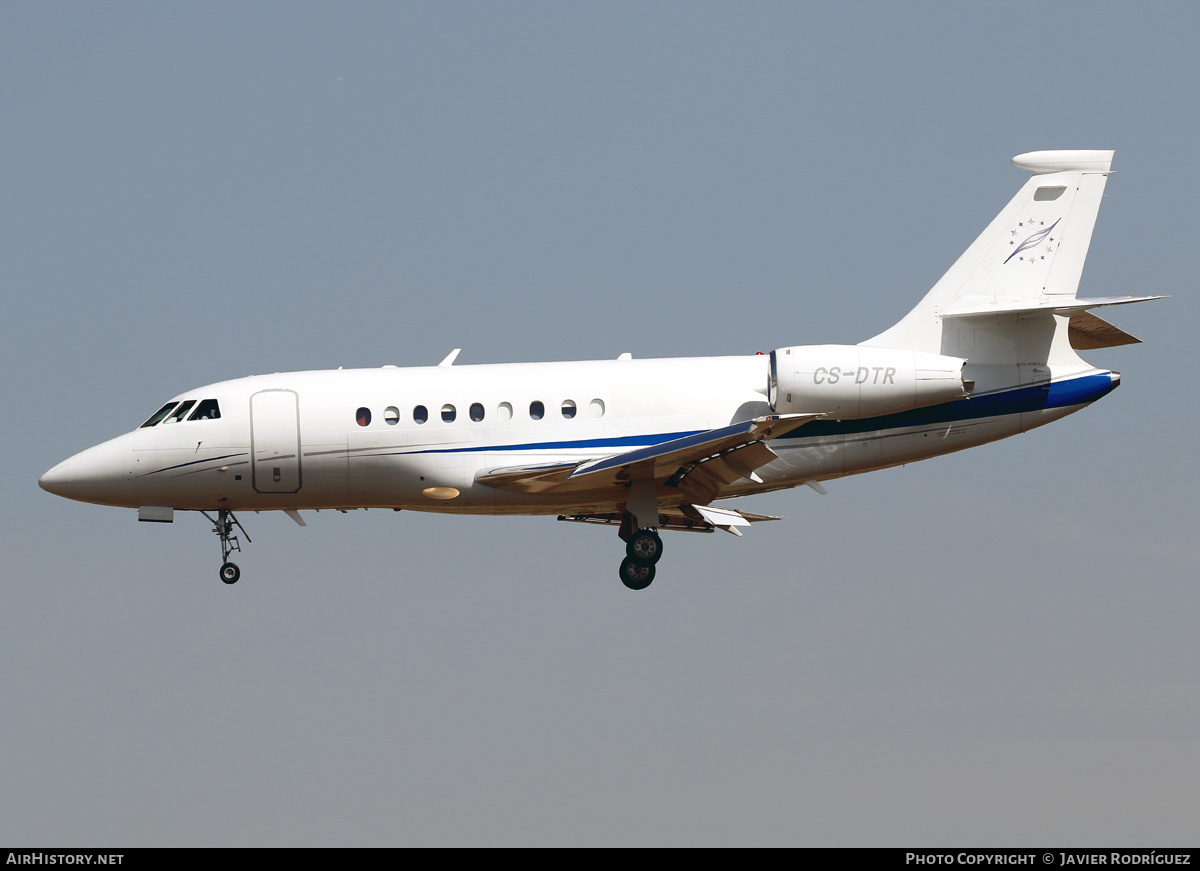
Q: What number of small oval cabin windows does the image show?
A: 9